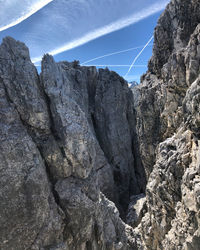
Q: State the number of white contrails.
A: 5